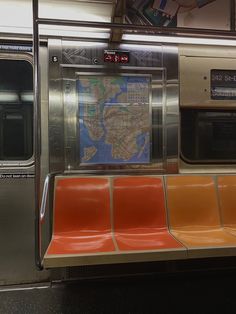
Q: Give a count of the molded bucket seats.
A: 4